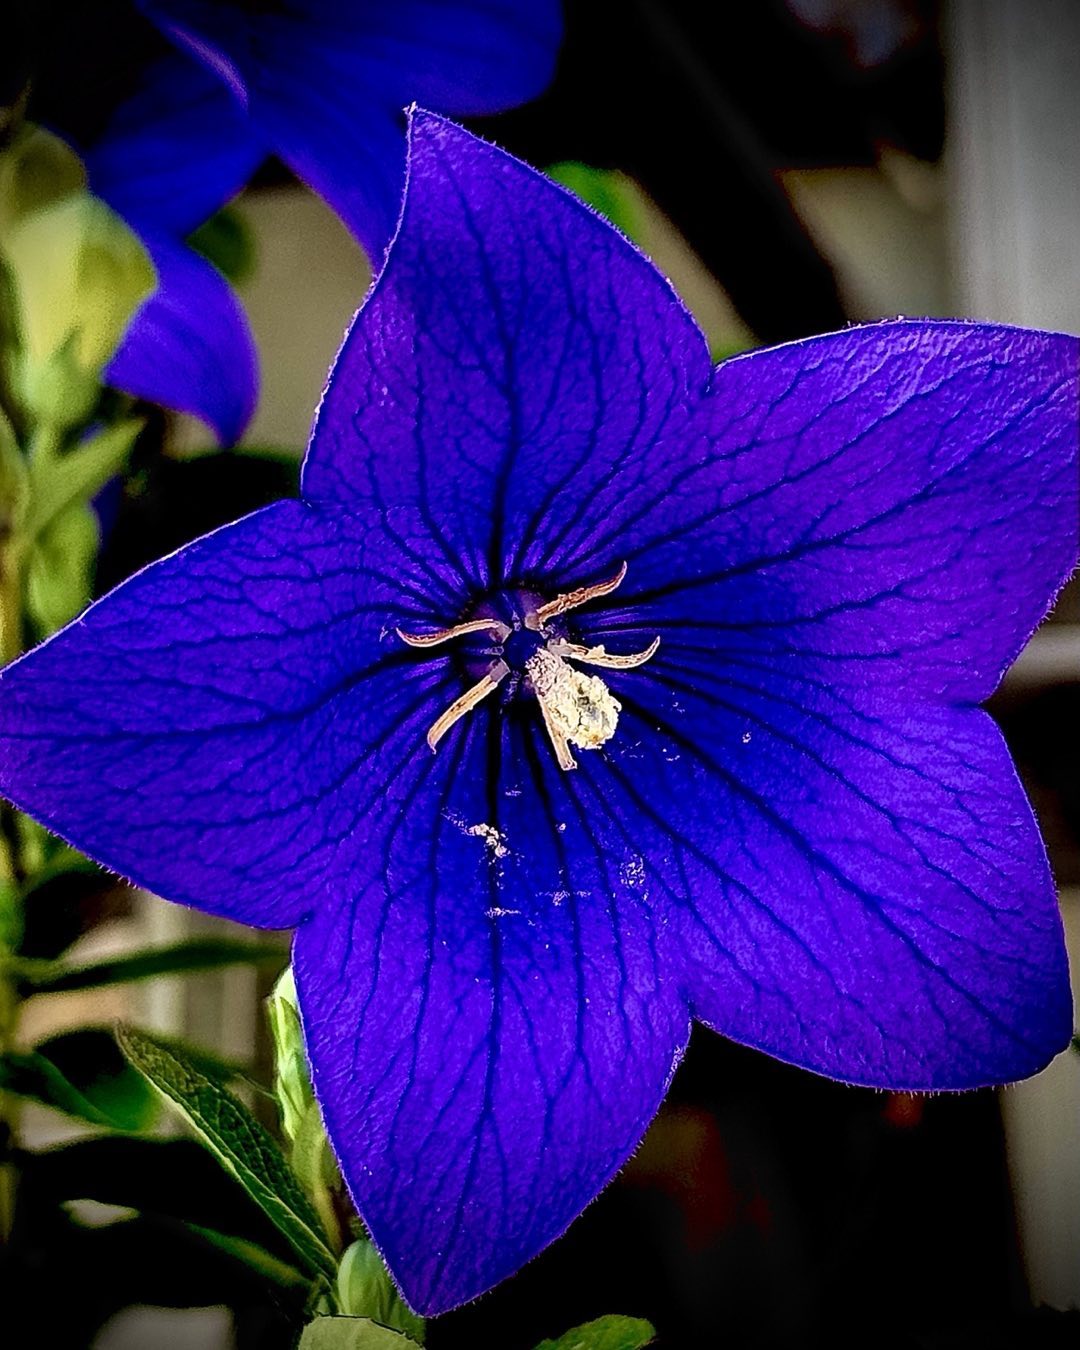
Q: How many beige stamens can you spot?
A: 5